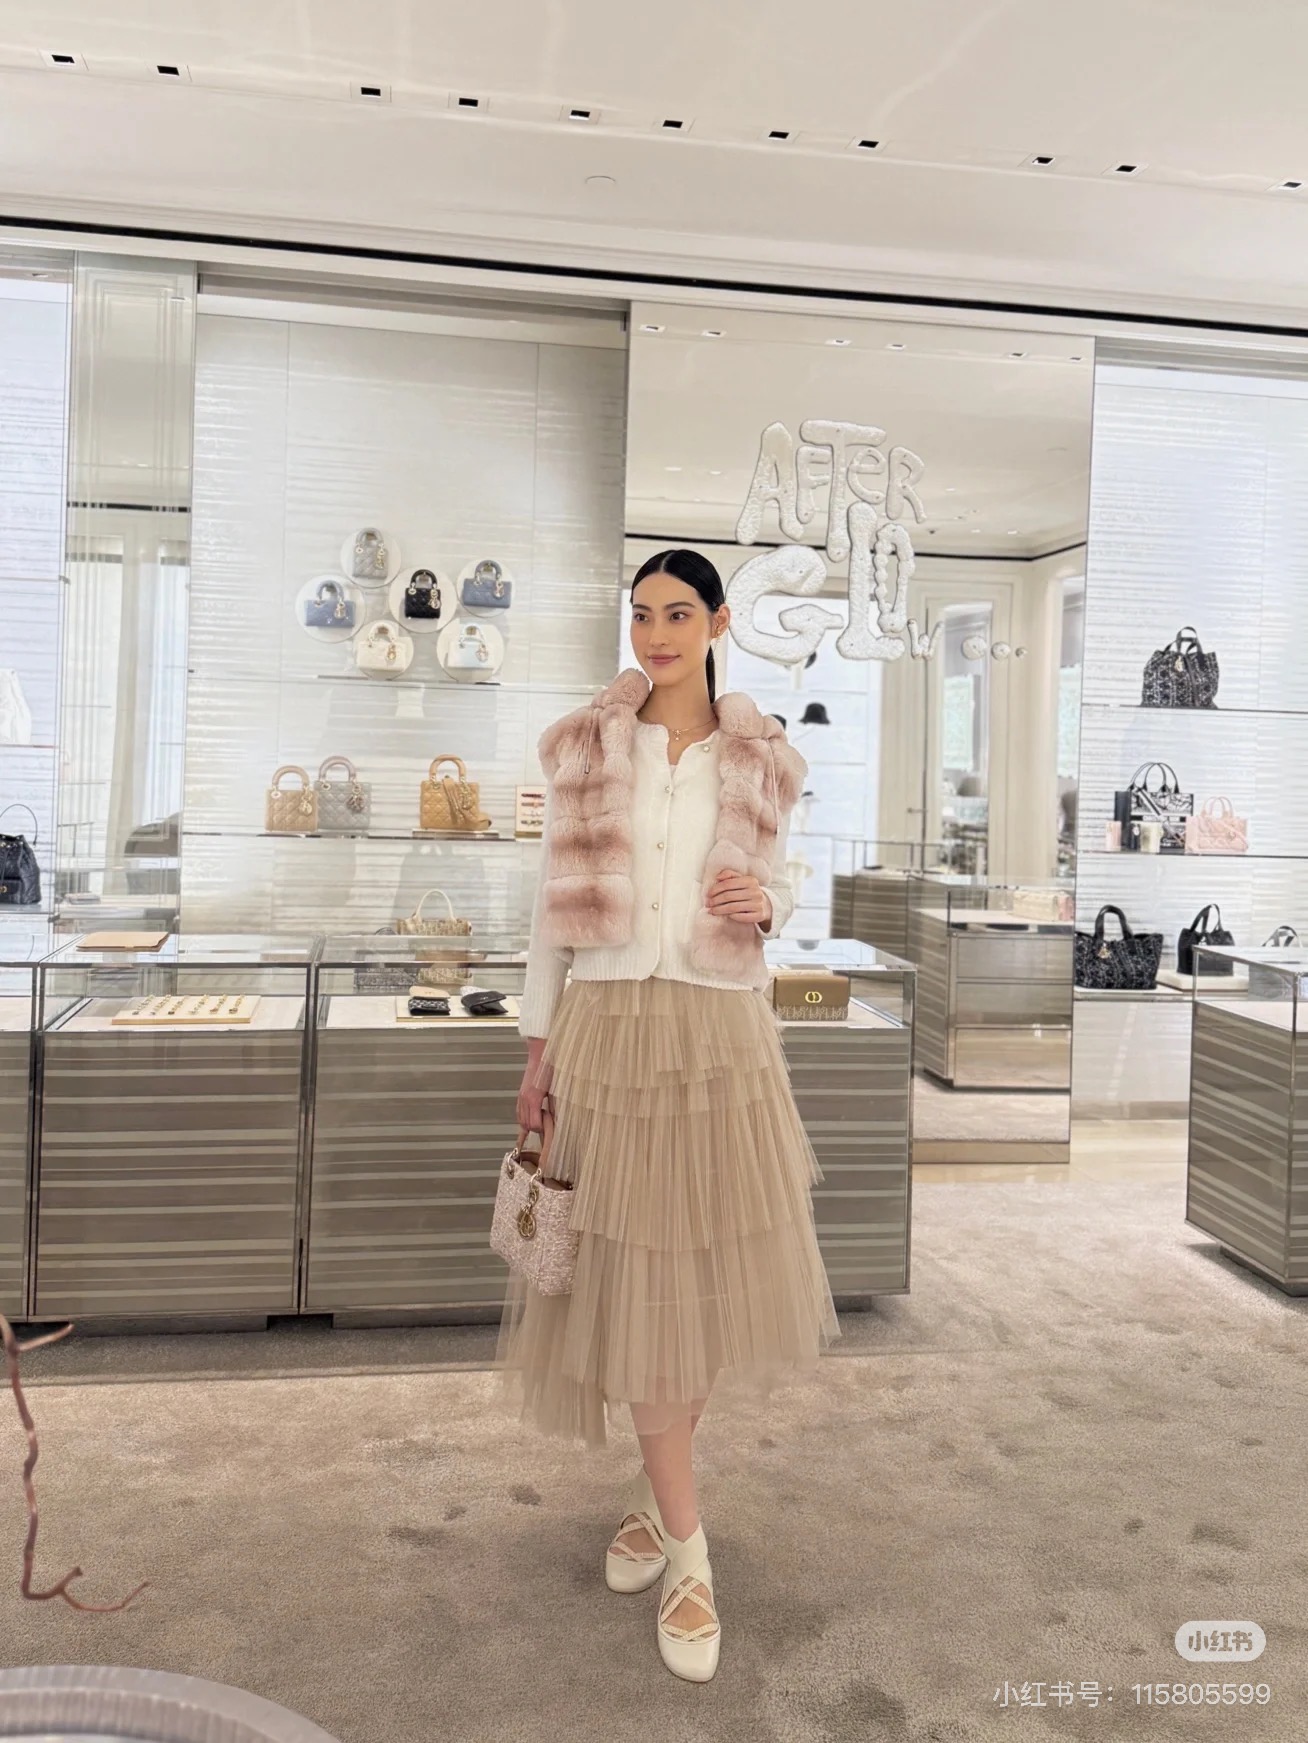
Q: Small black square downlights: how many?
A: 11